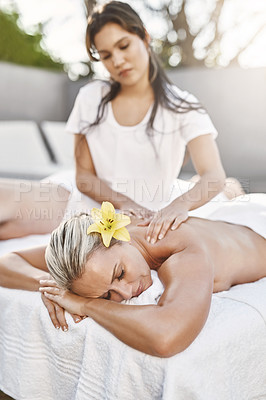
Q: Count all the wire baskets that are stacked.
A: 0